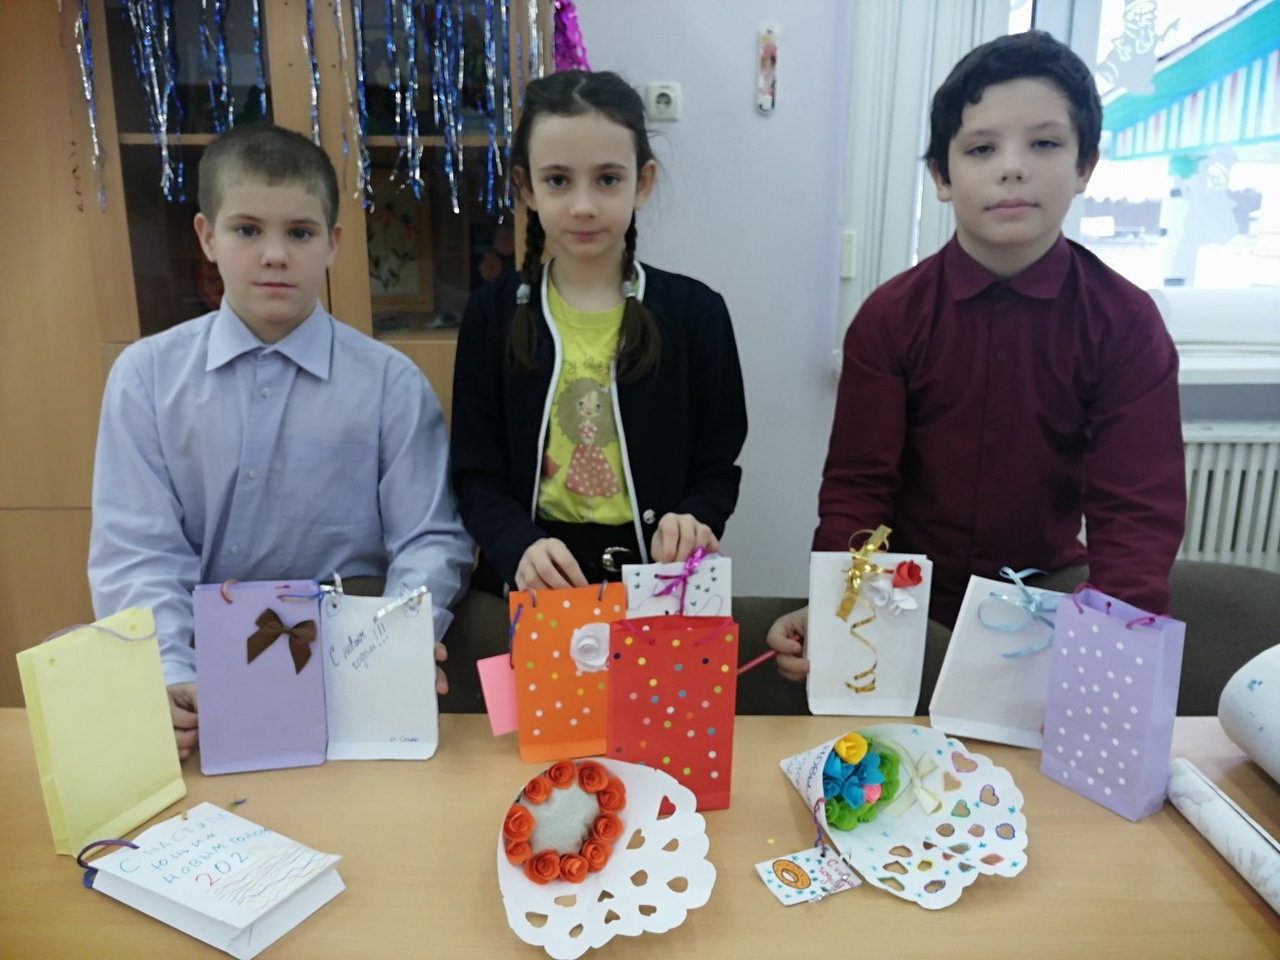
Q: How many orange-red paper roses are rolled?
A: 10